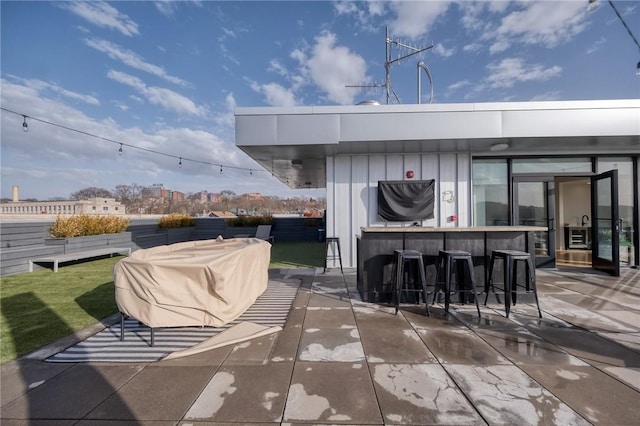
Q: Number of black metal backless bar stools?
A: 4